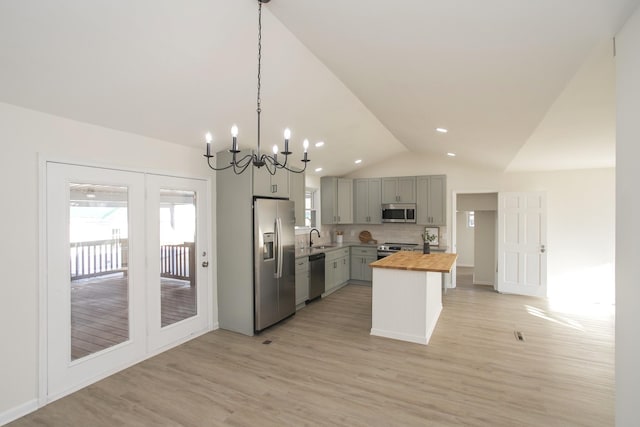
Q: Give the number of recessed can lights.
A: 5